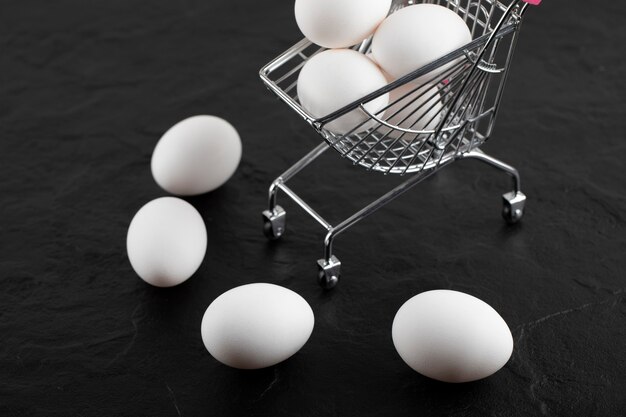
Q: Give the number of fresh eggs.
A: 8